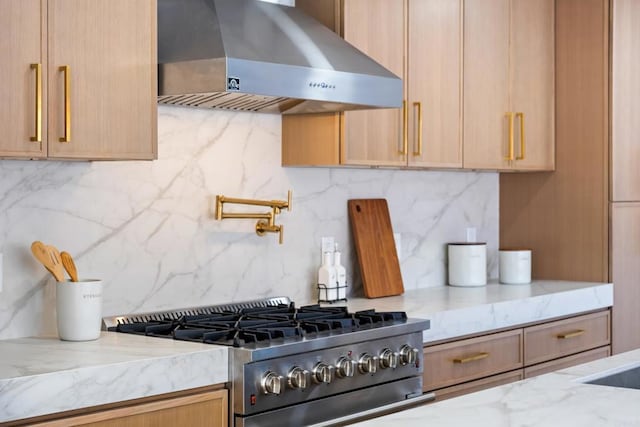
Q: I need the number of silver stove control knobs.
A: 7